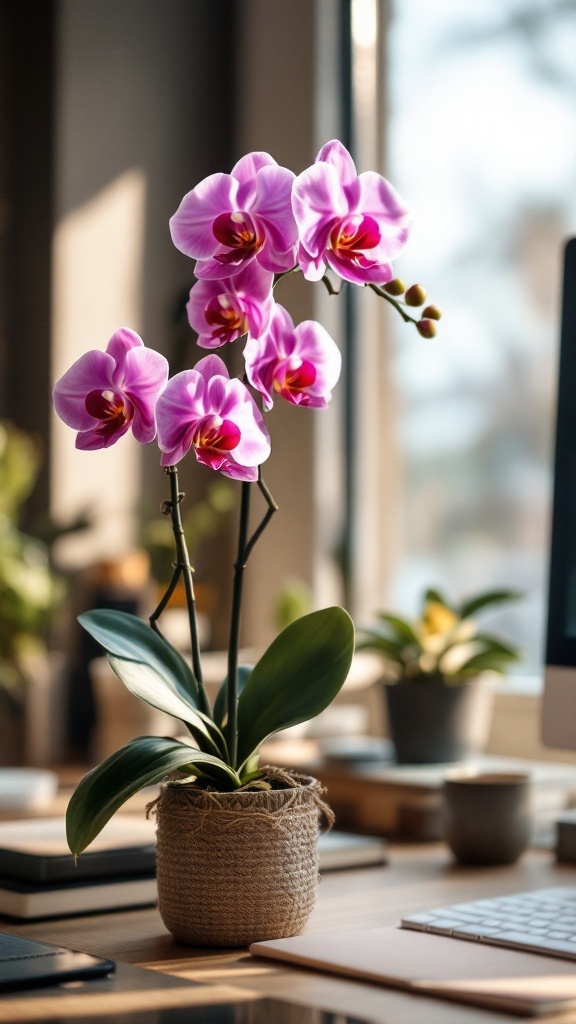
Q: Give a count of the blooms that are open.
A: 6